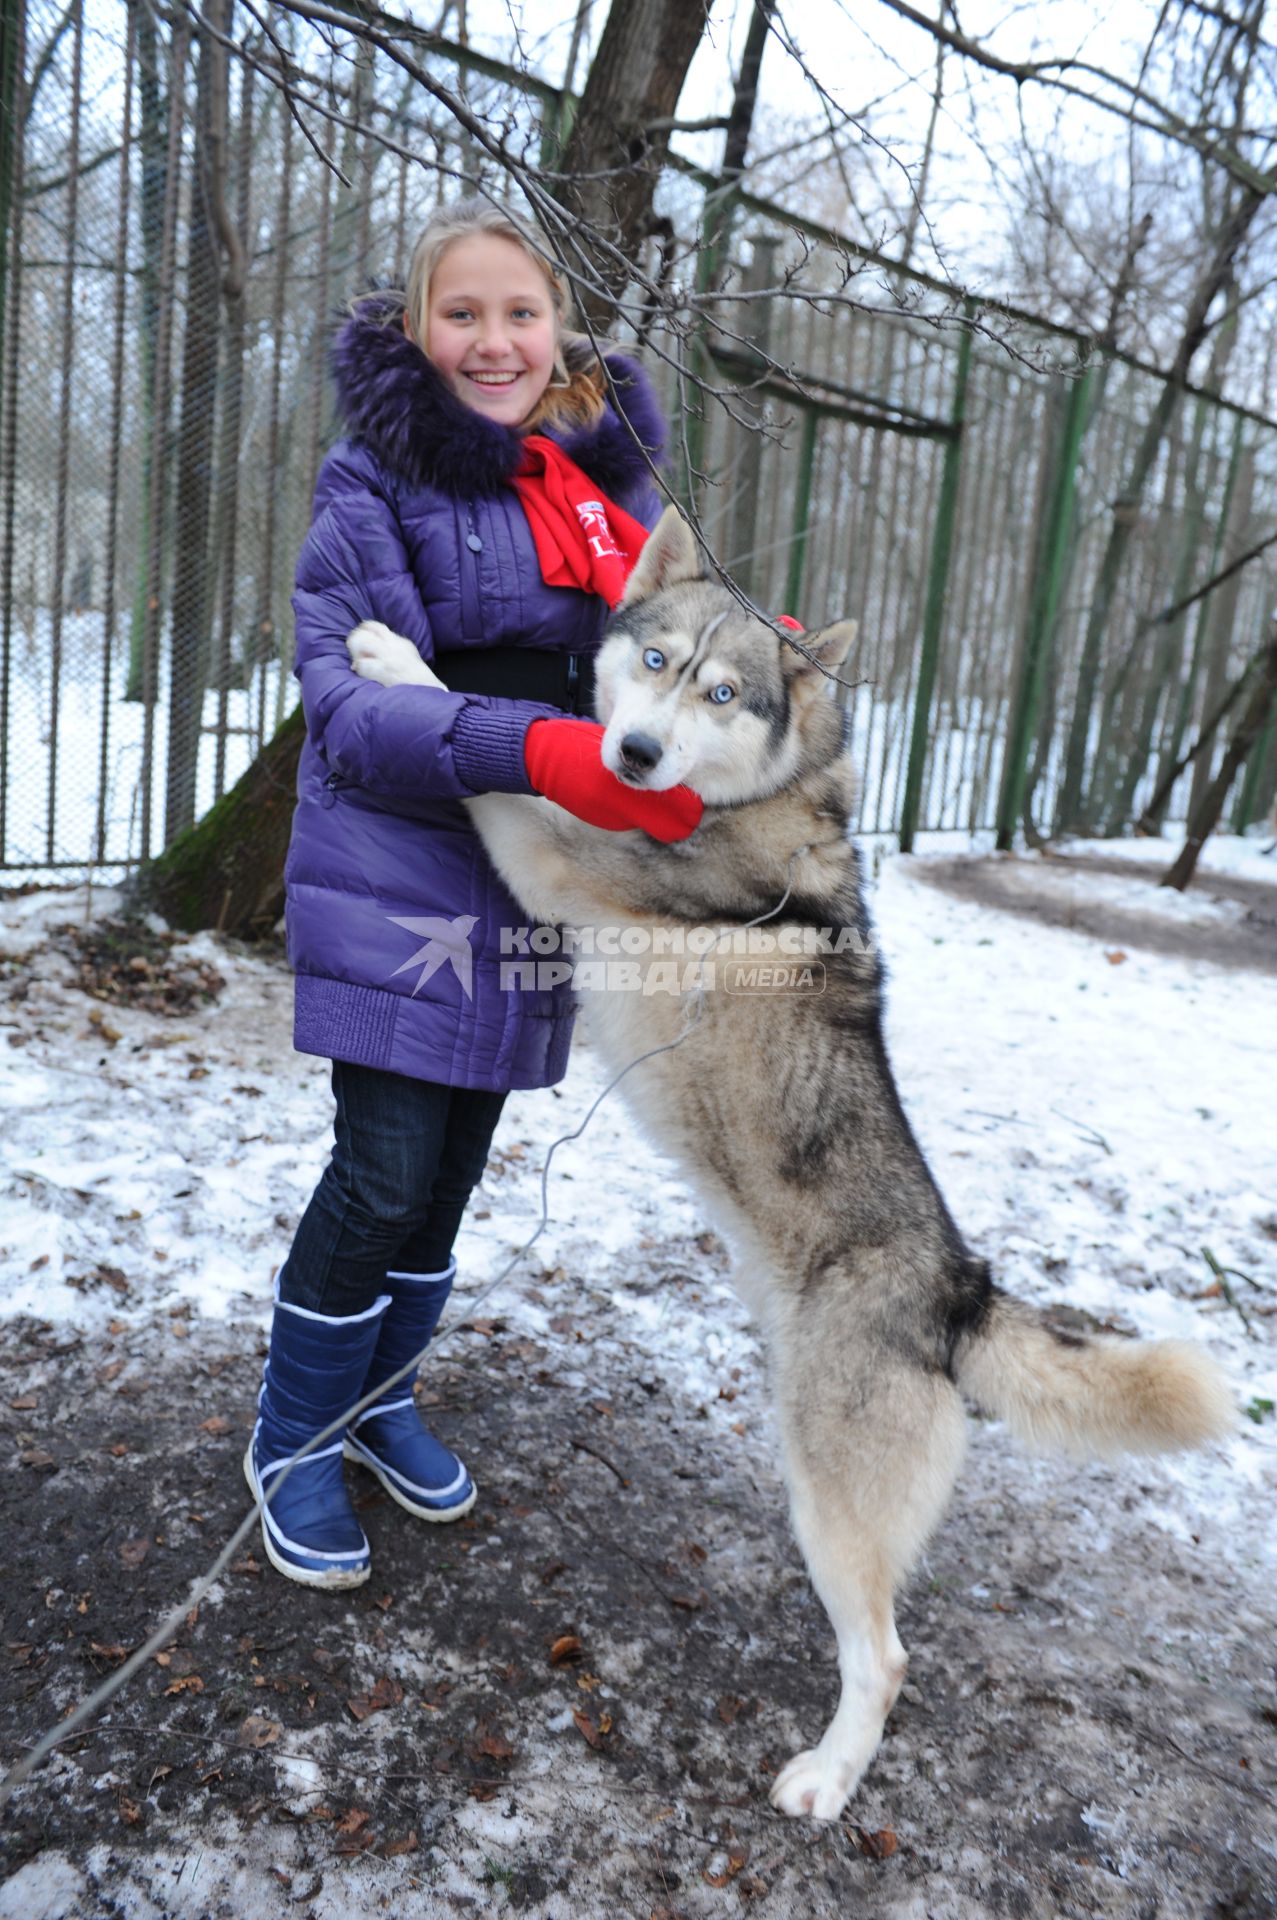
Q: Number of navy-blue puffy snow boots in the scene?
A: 2